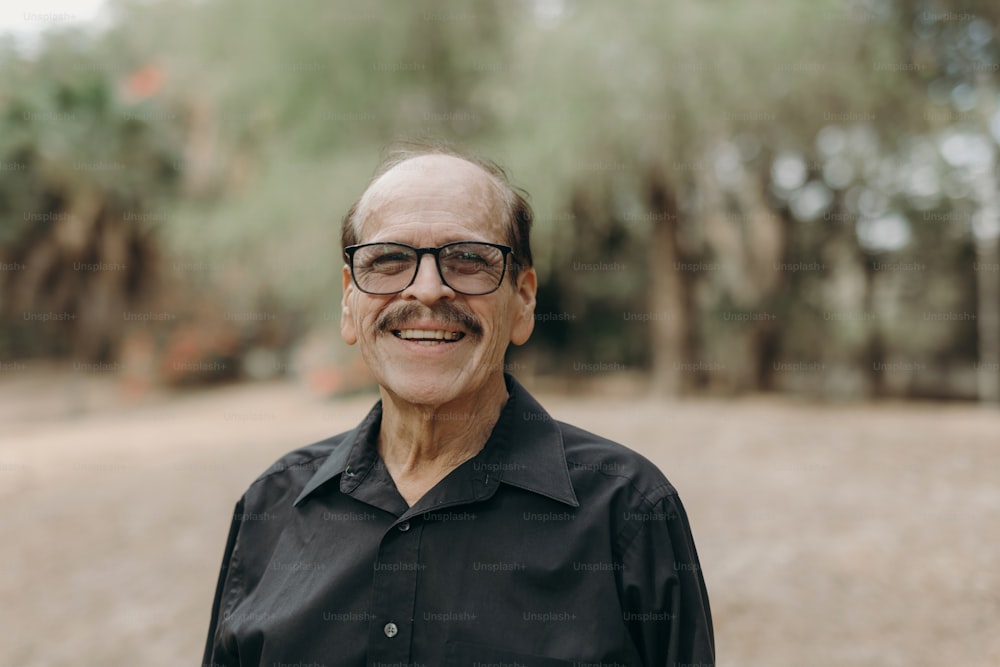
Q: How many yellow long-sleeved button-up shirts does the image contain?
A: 0